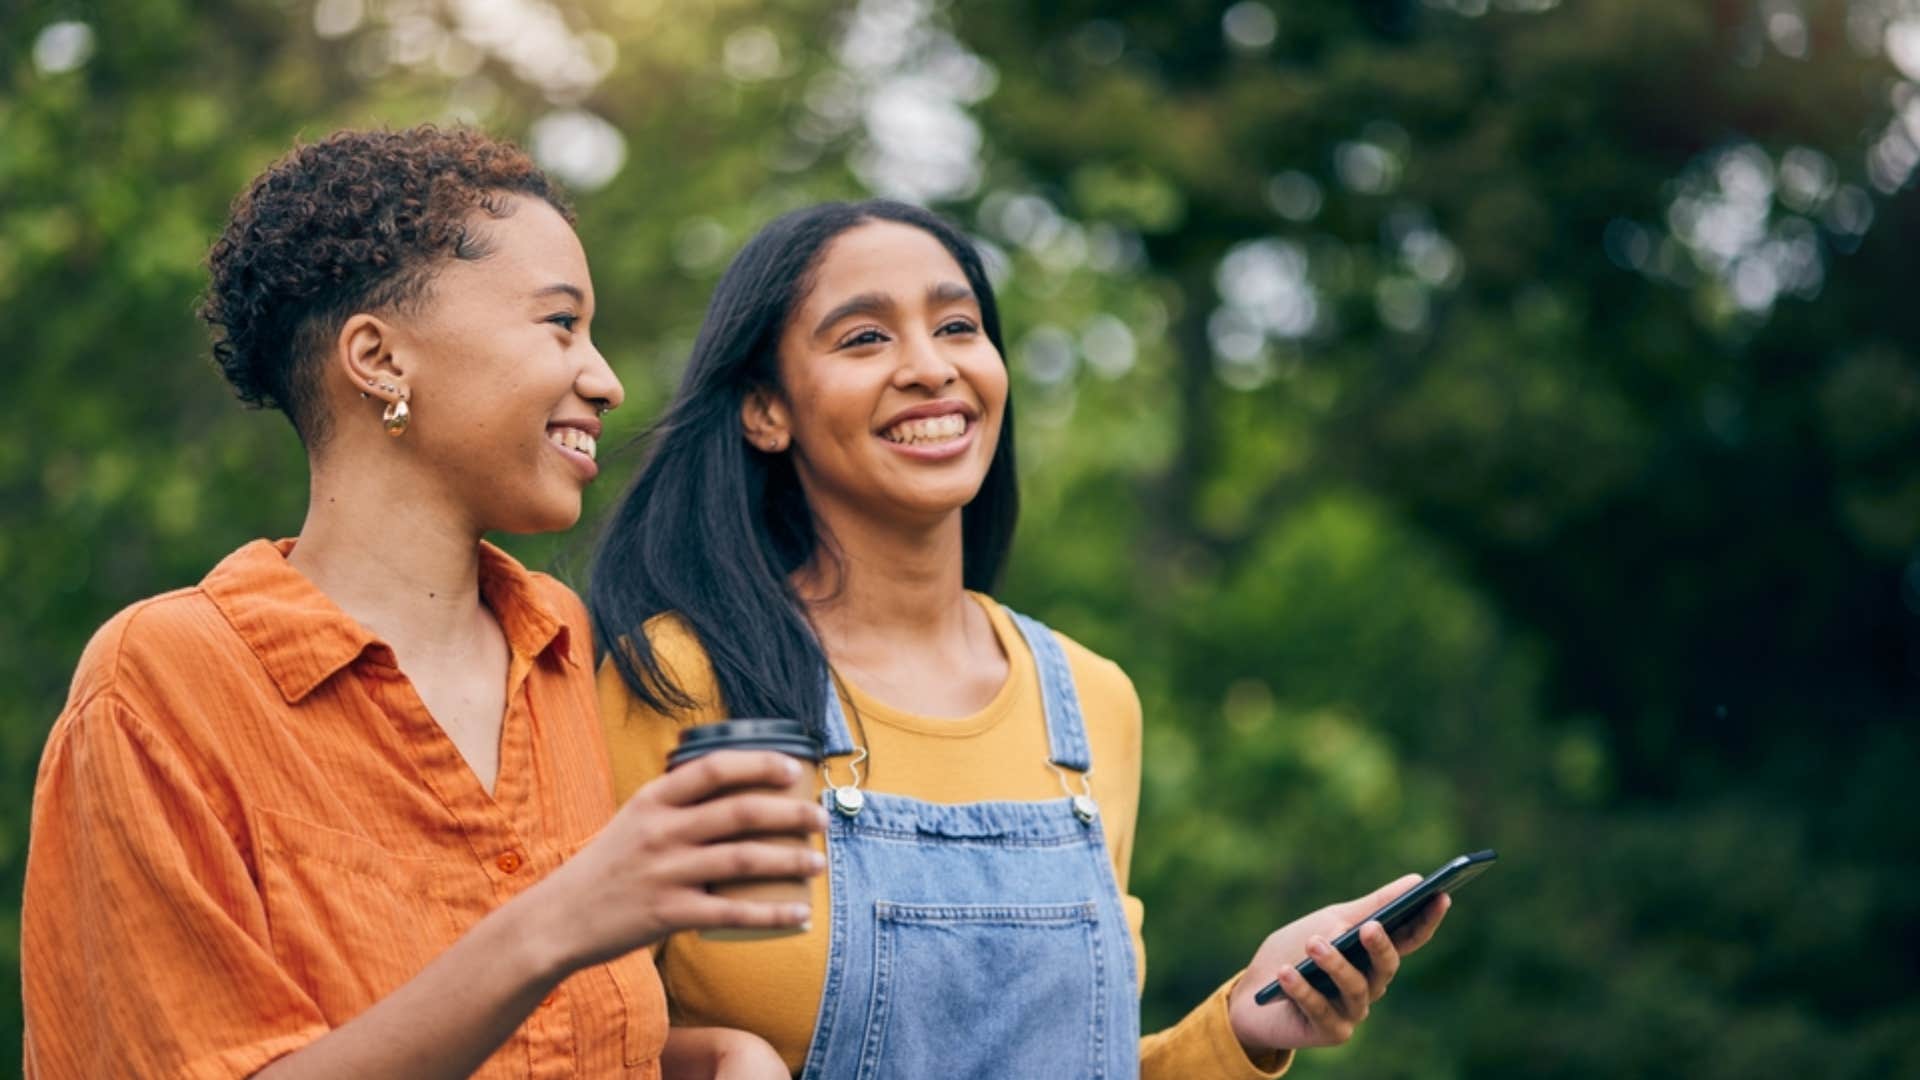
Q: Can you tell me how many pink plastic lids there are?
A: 0